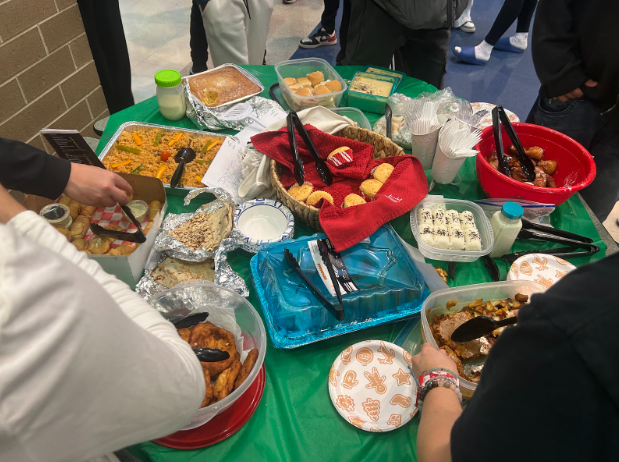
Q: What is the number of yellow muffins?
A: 6